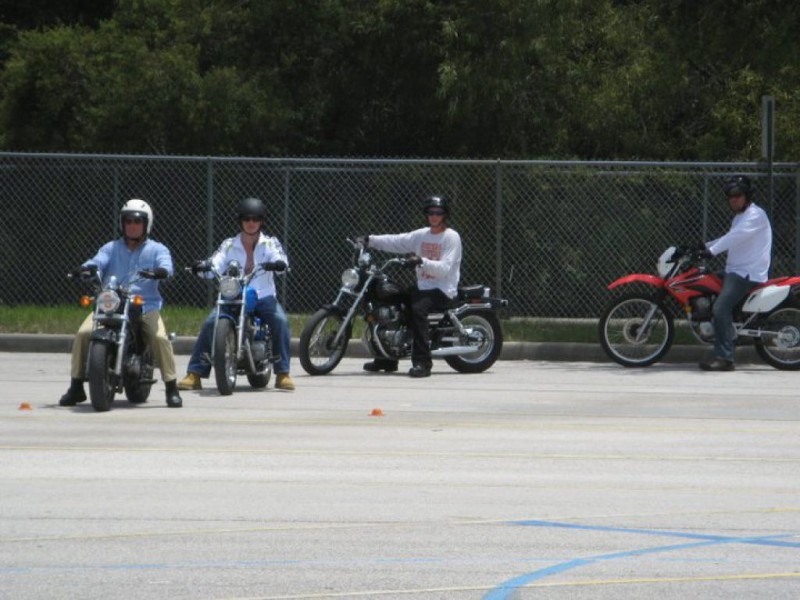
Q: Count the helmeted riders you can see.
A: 4